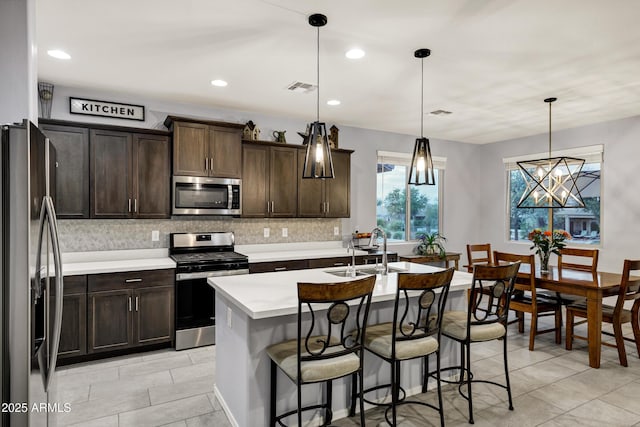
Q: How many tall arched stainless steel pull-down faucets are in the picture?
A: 1